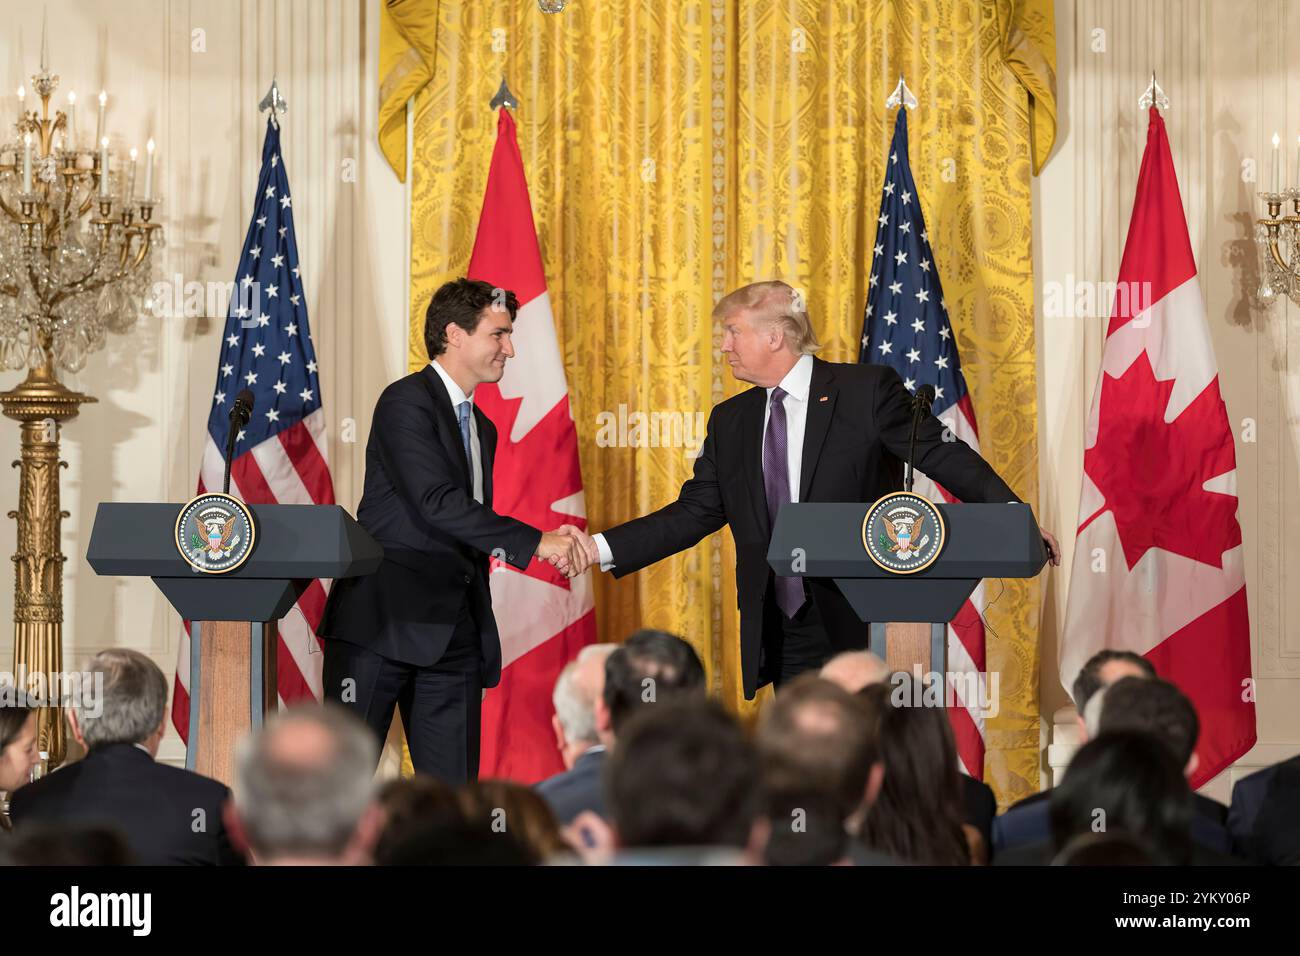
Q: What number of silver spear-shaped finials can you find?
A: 4